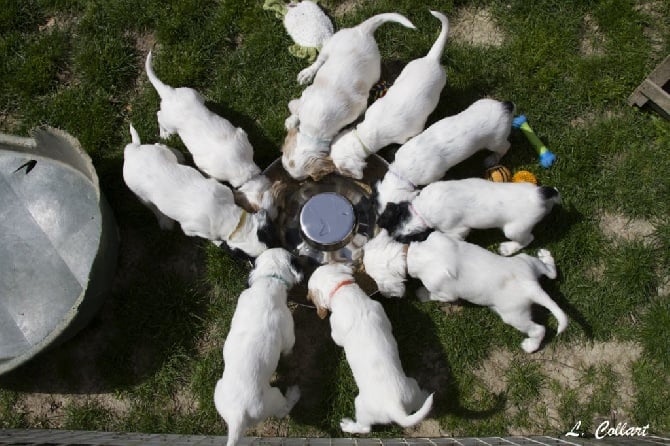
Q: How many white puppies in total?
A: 9